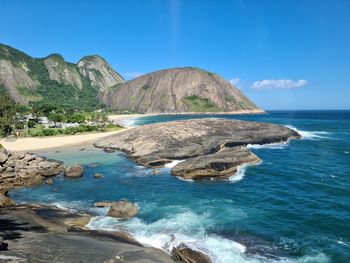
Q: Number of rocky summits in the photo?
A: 4